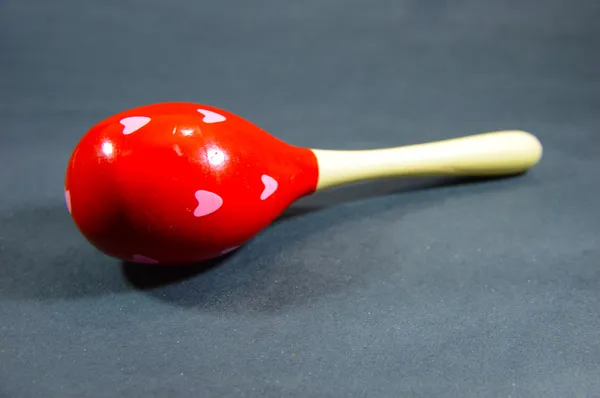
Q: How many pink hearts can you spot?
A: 7